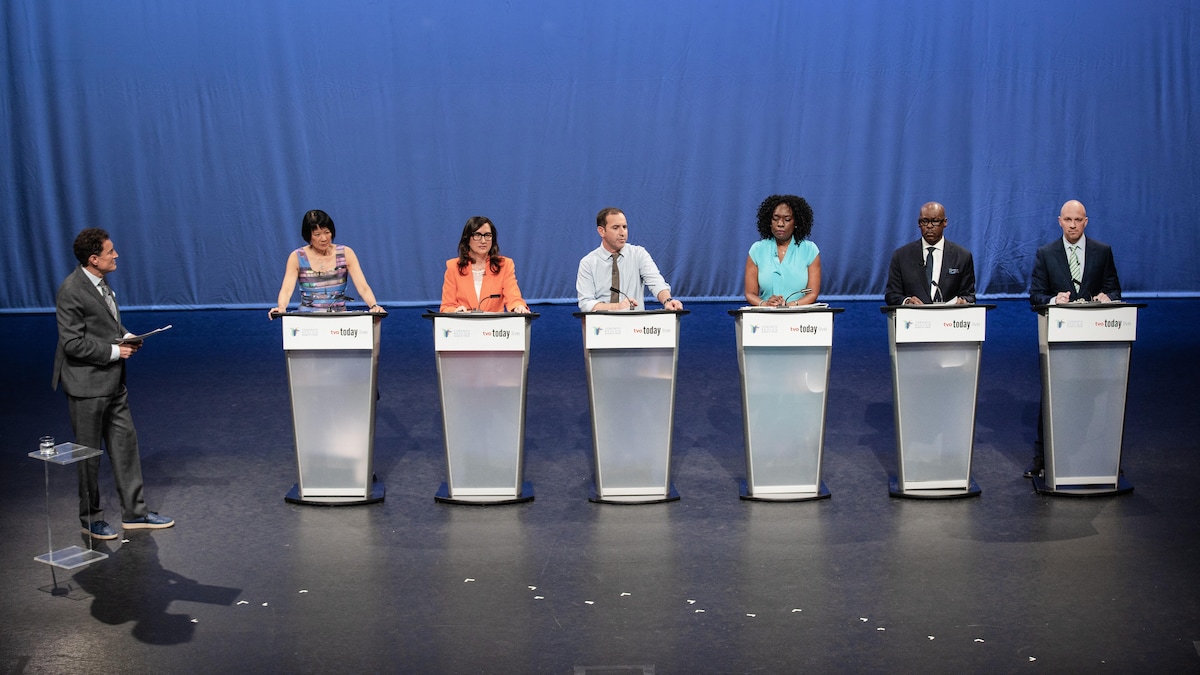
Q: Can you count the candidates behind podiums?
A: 6